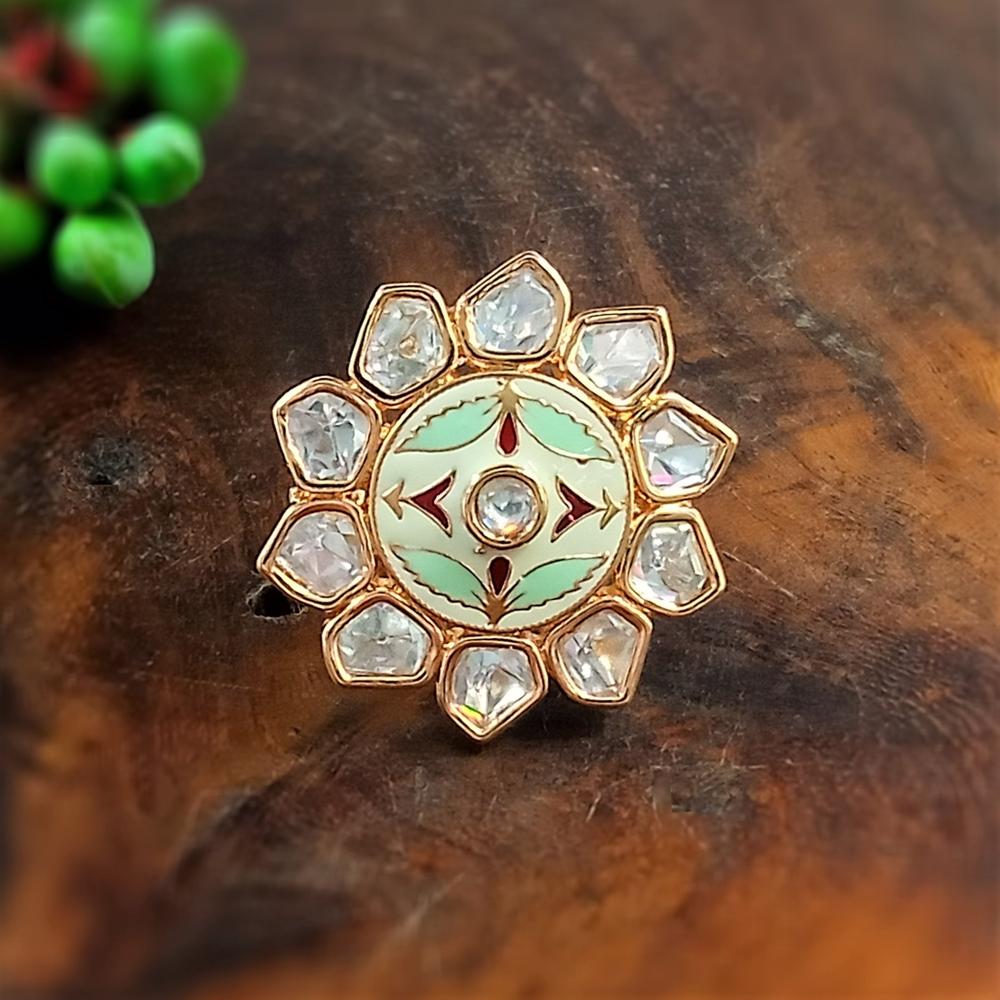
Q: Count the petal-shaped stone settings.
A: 10